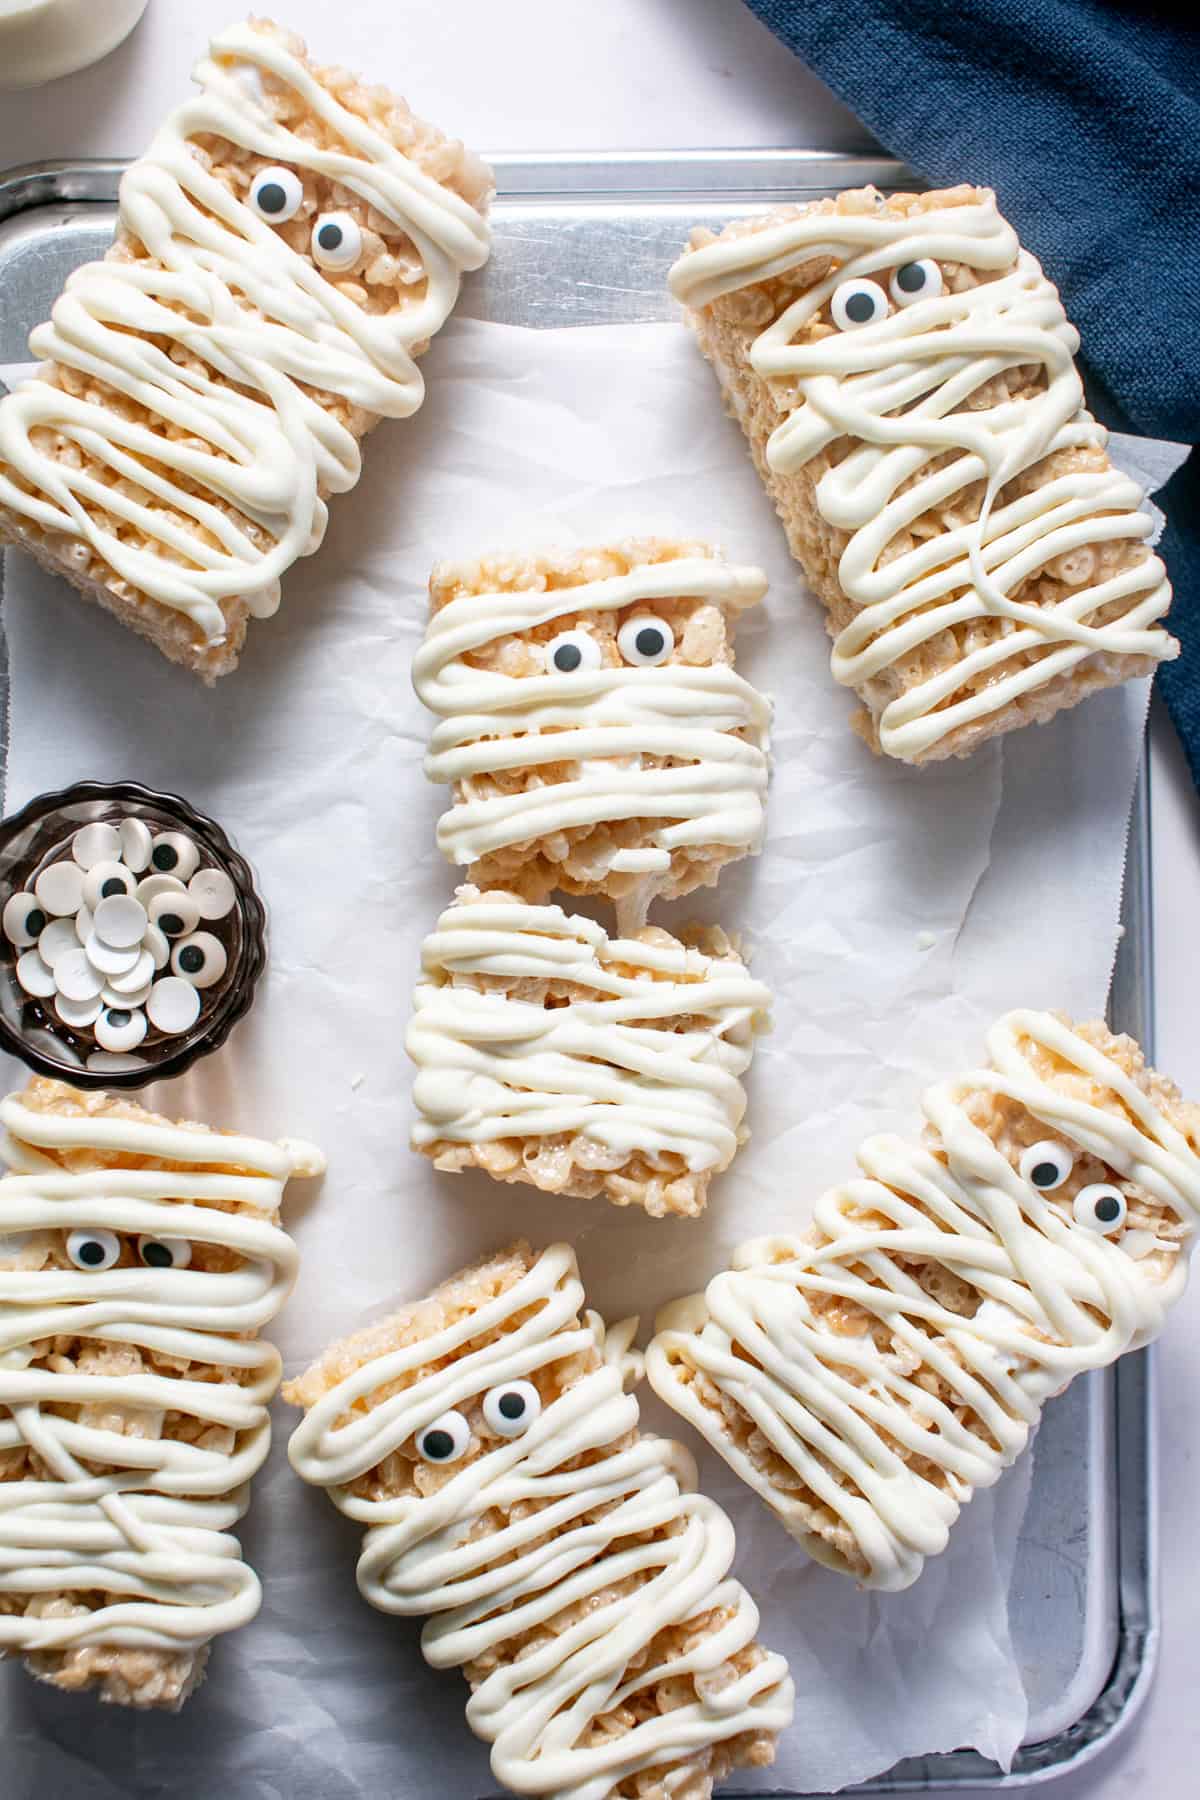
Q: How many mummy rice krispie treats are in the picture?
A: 6